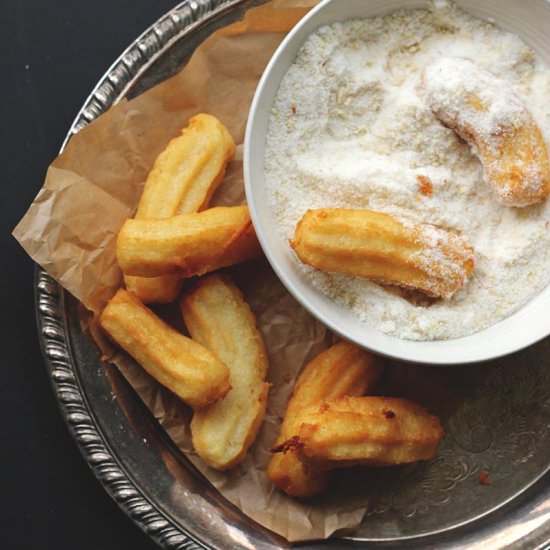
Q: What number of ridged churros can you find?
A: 8